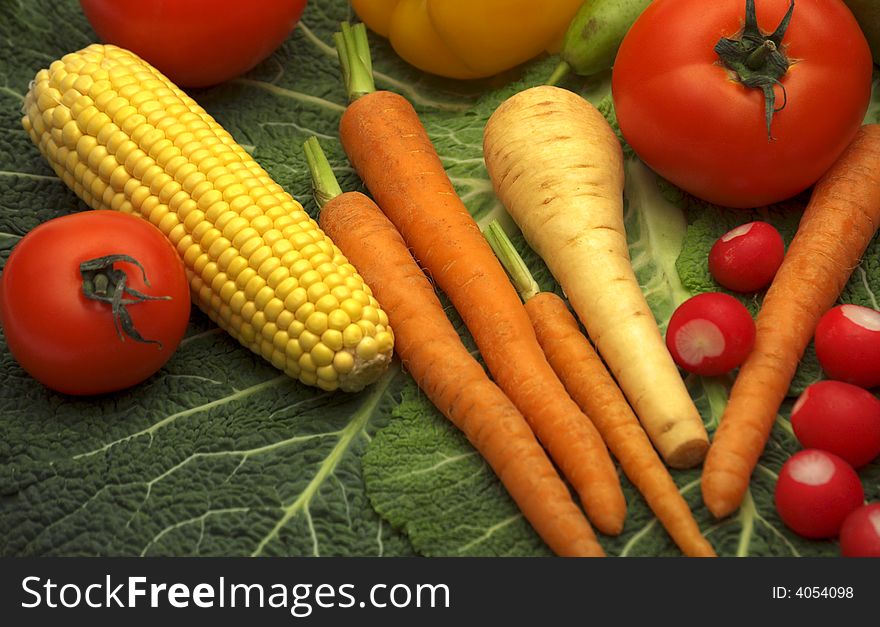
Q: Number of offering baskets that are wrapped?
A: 0